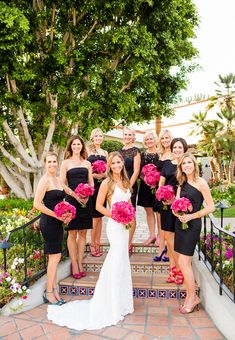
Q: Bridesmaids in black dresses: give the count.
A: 8